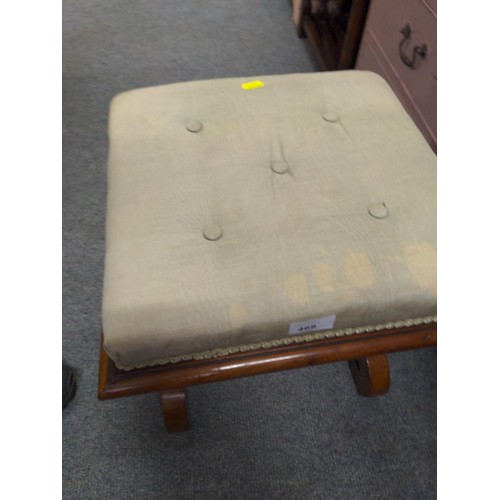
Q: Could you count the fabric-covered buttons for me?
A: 5